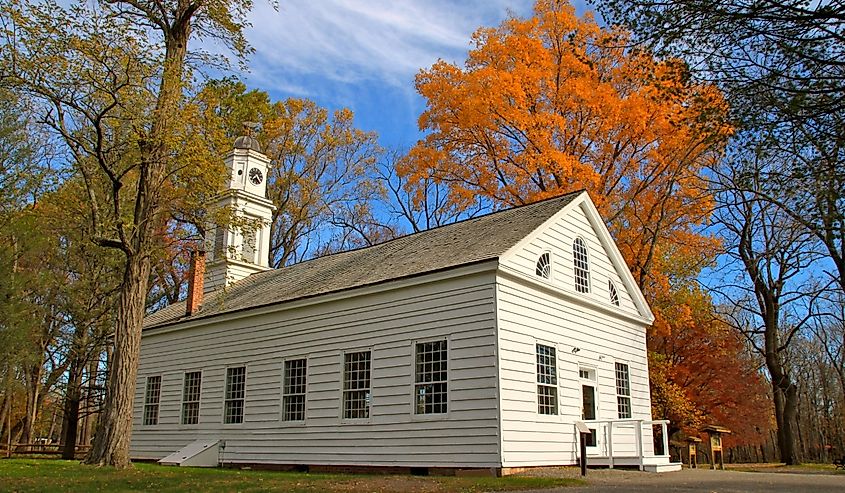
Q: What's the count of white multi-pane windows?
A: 11